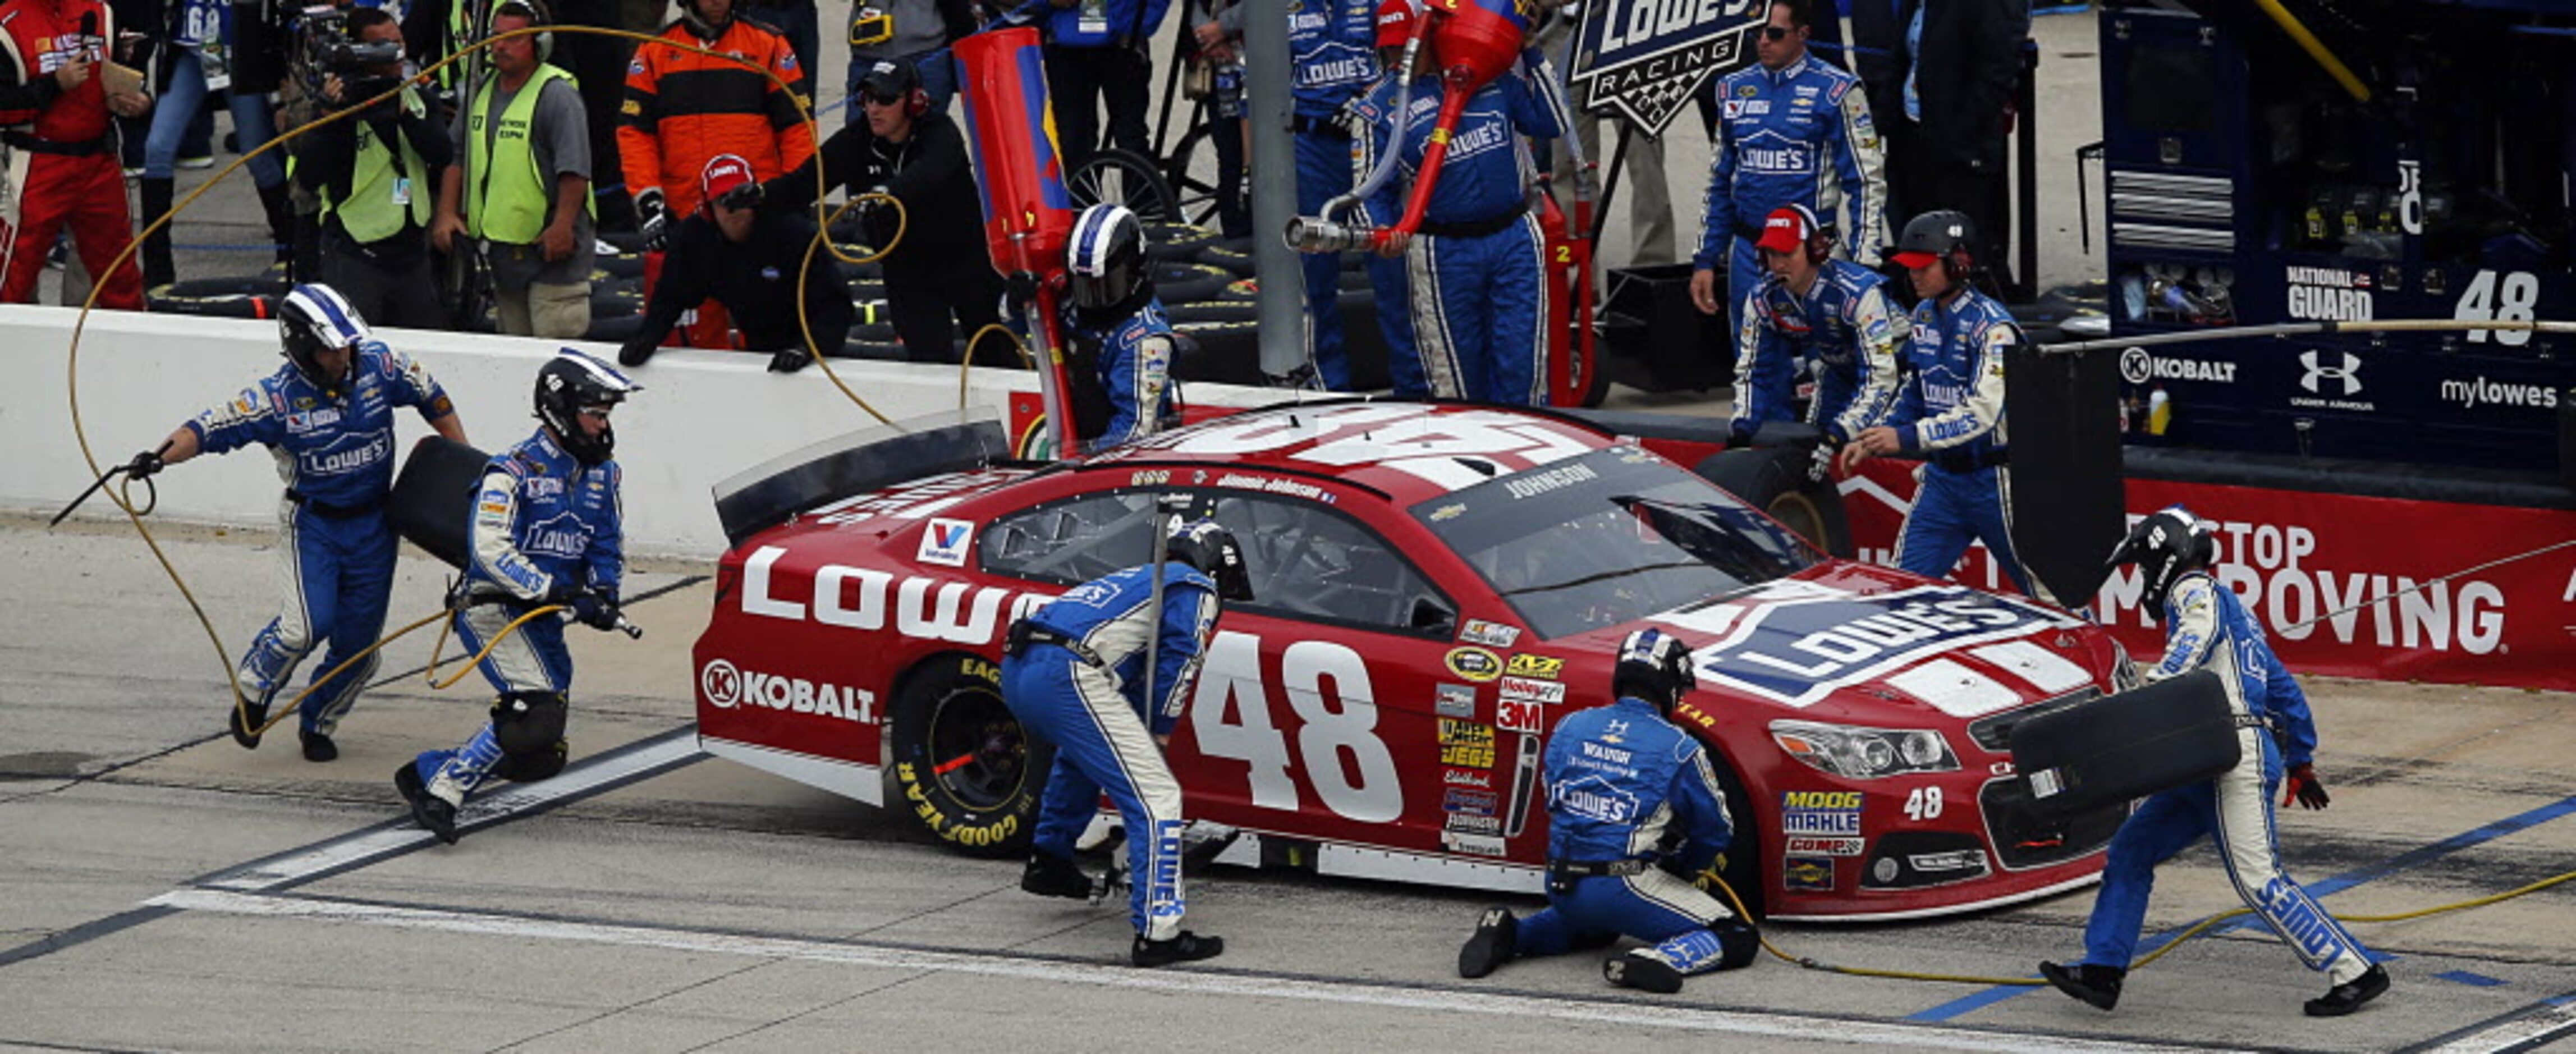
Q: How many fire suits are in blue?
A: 11